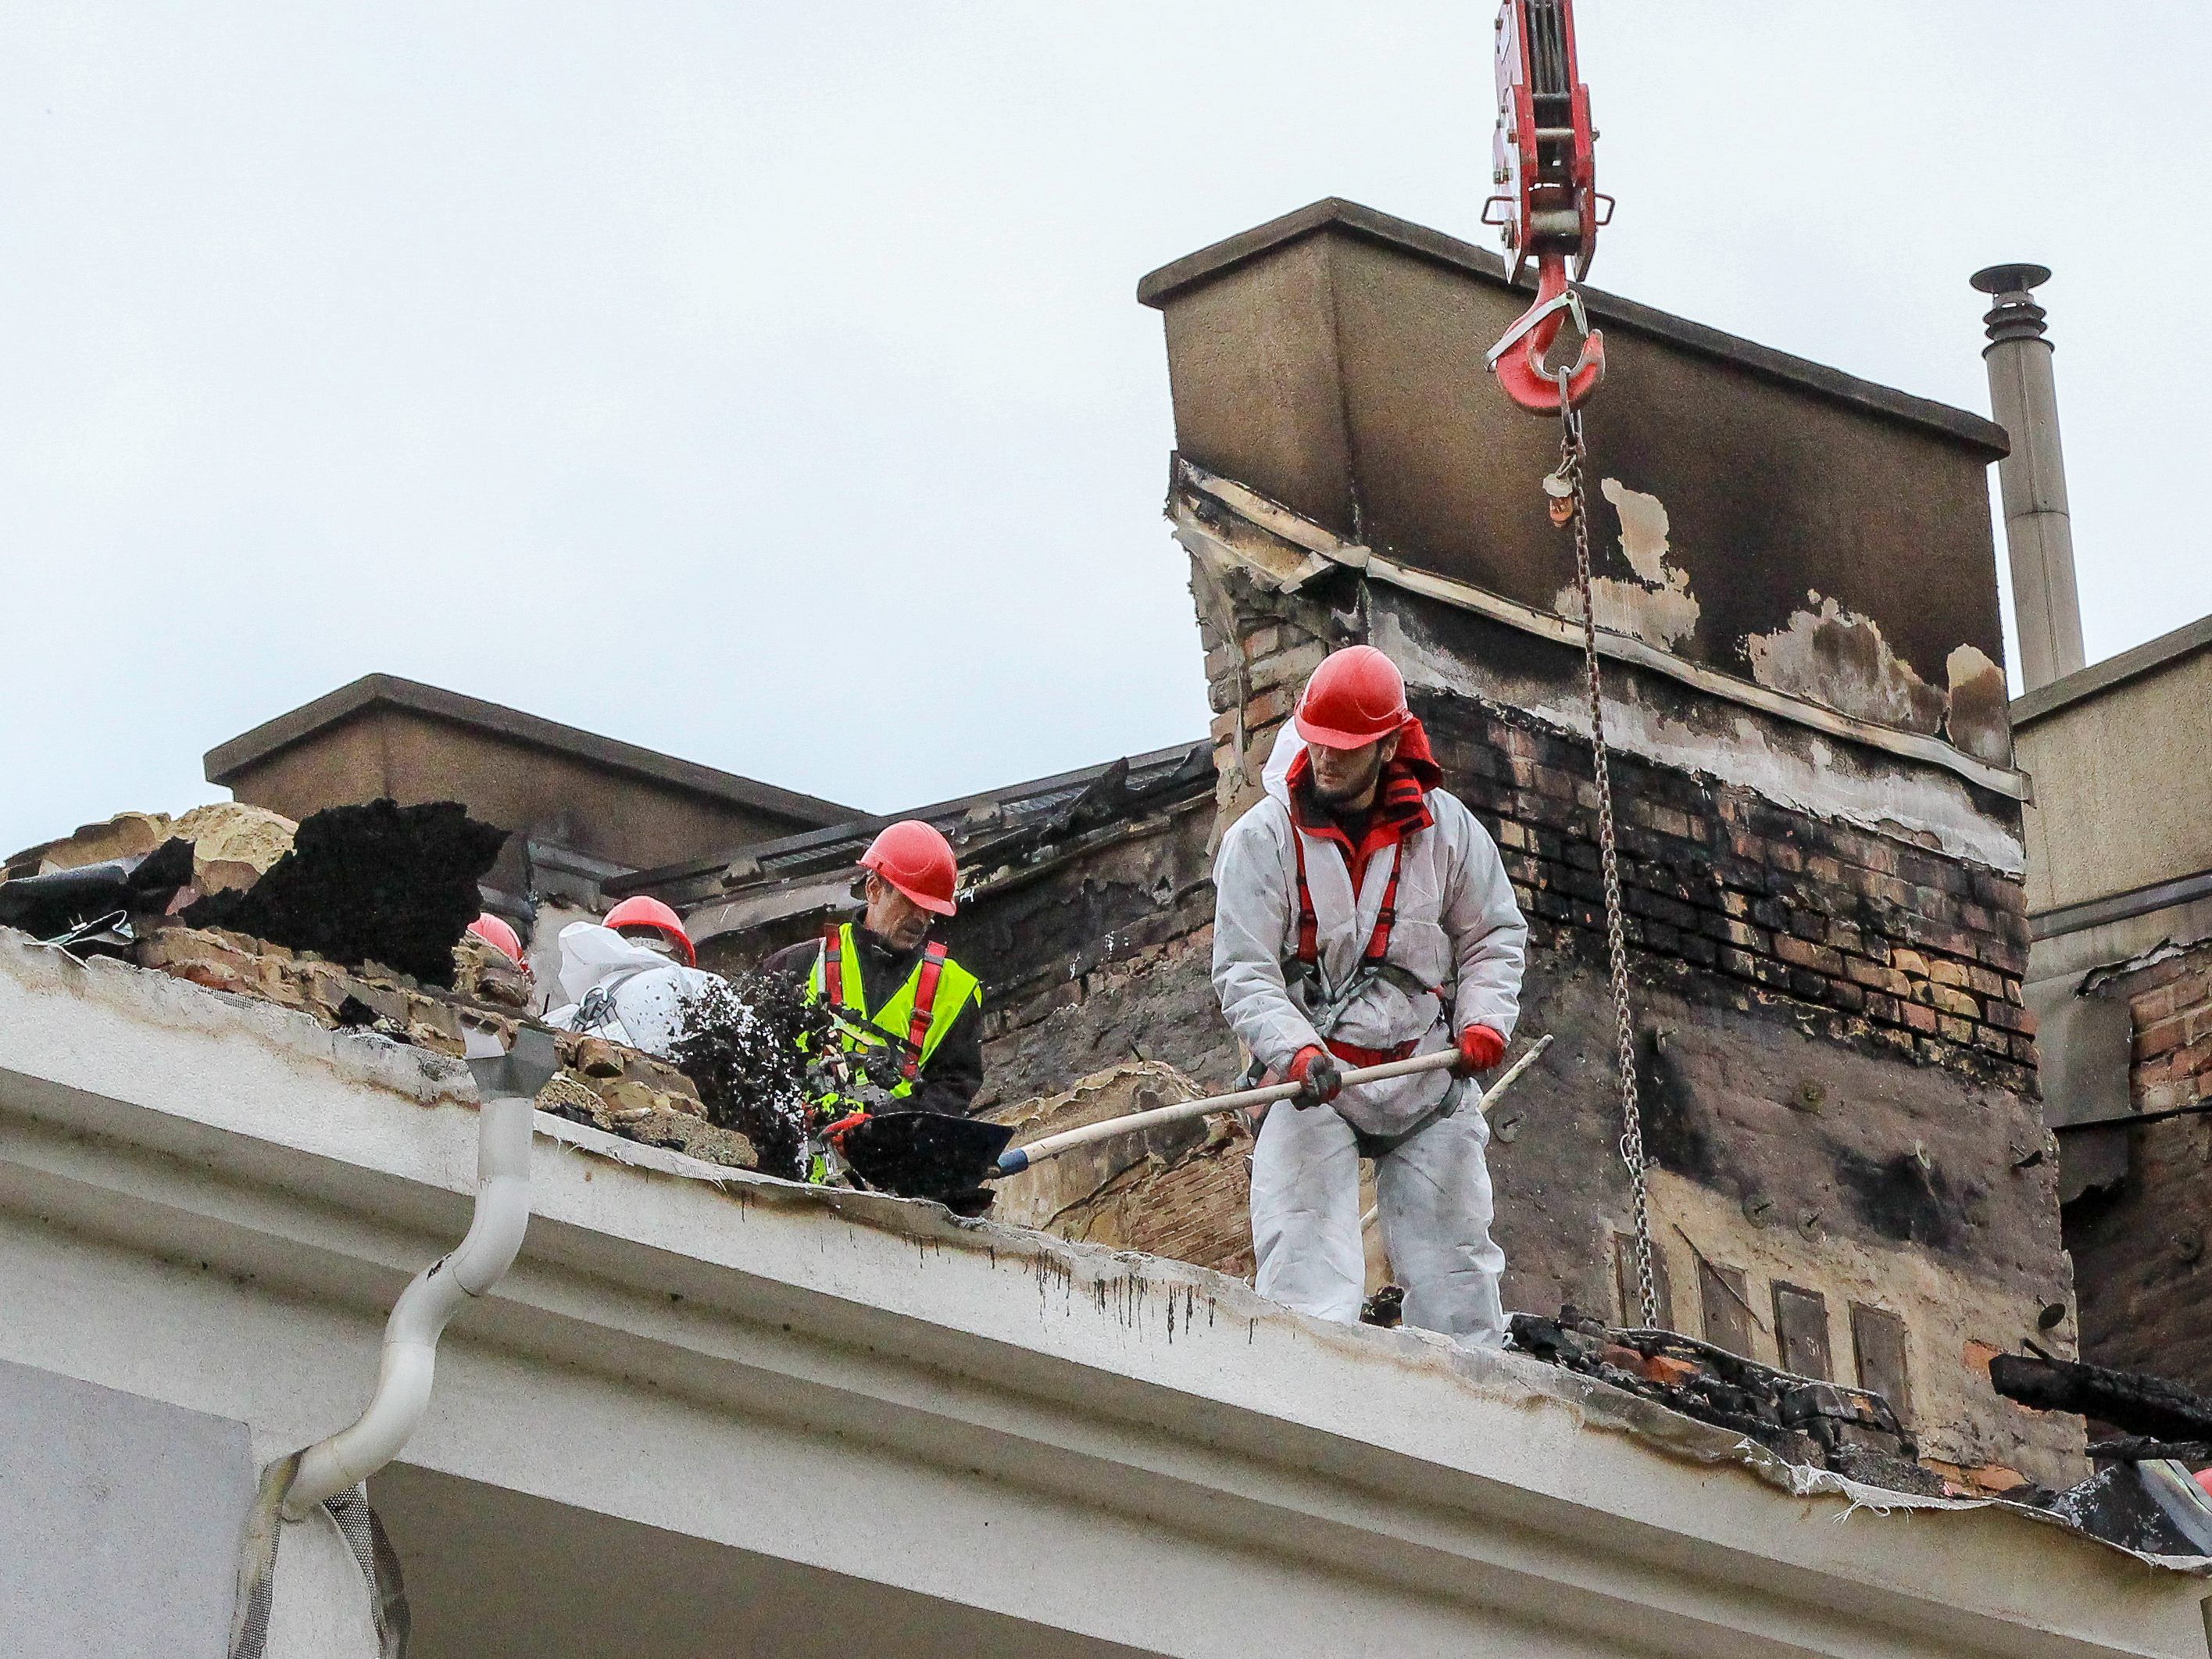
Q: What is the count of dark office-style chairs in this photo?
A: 0